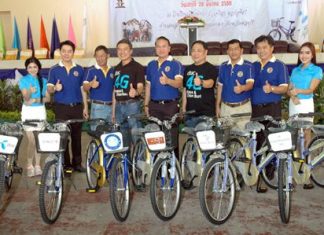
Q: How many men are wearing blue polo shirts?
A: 5